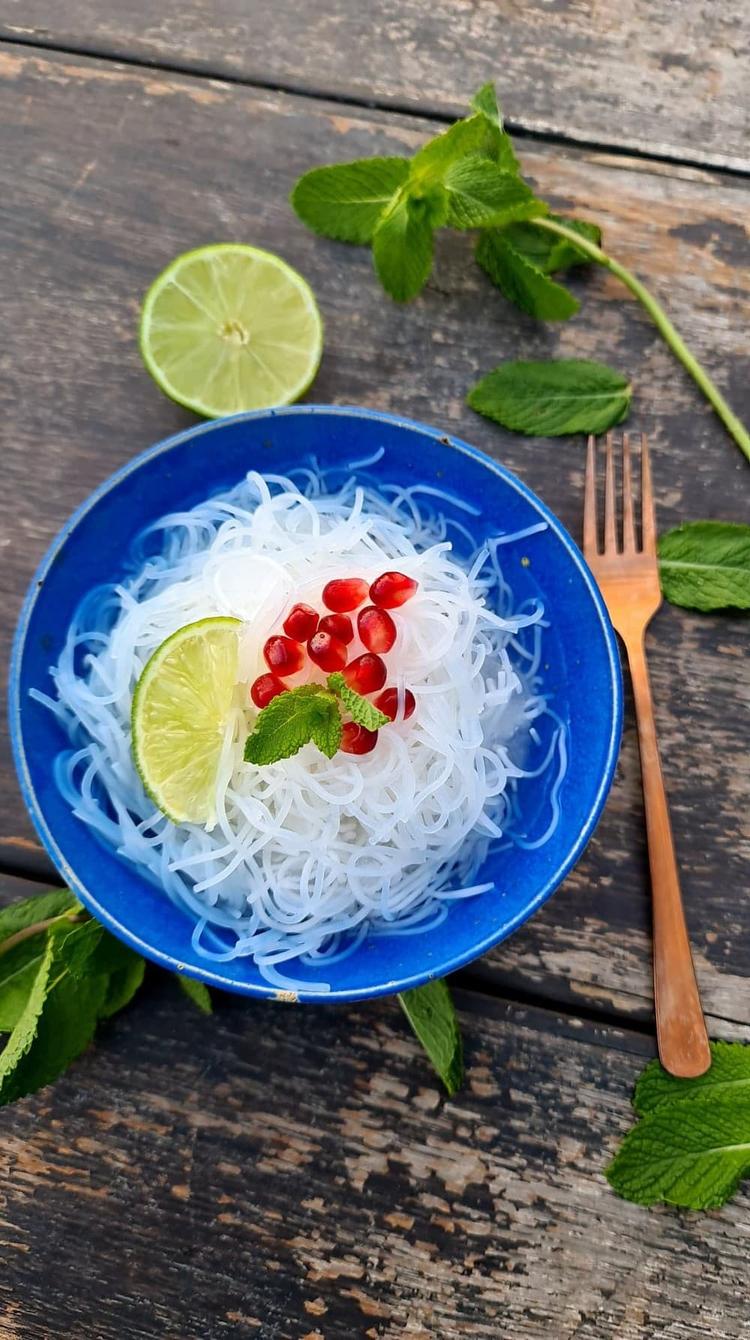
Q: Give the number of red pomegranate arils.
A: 11